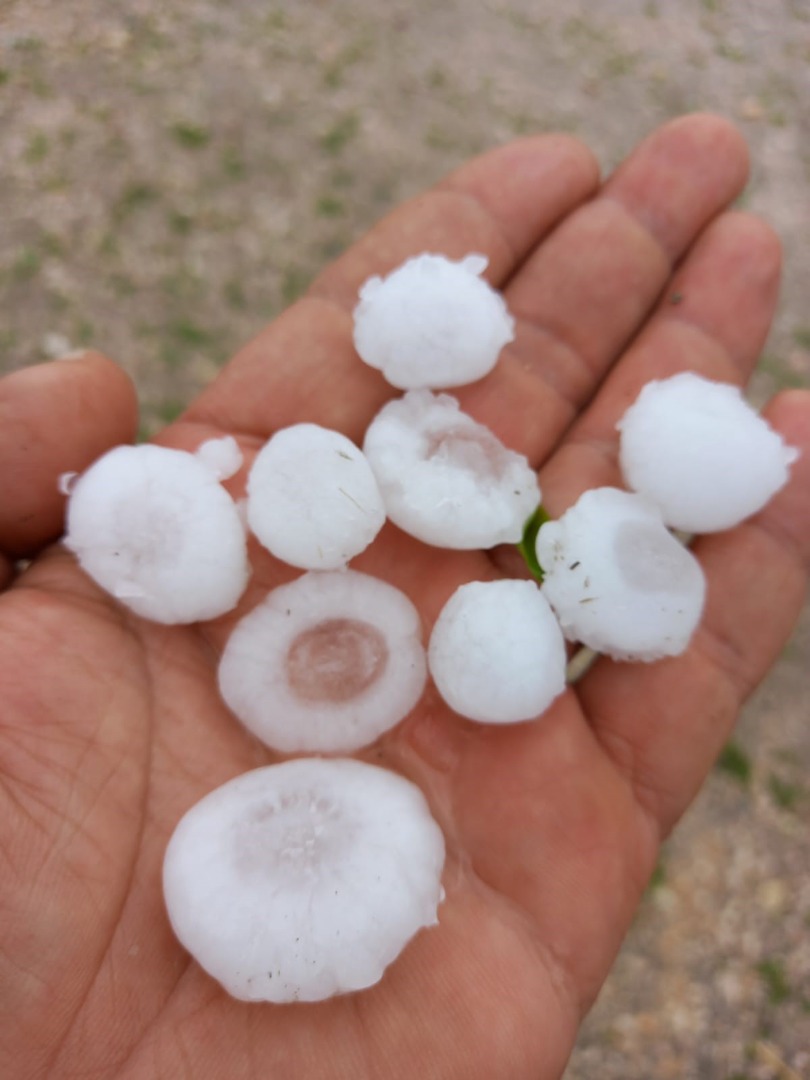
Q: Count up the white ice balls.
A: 9